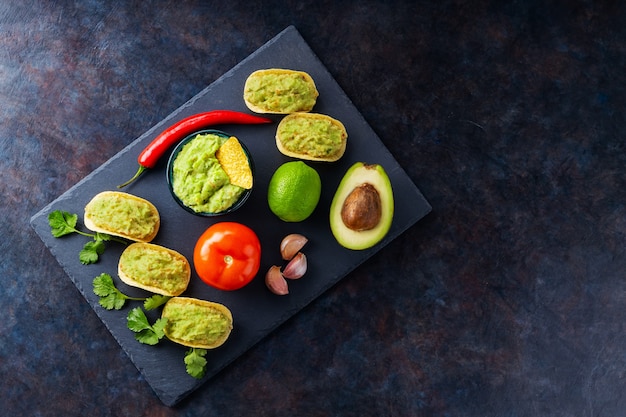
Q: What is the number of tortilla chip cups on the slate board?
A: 5